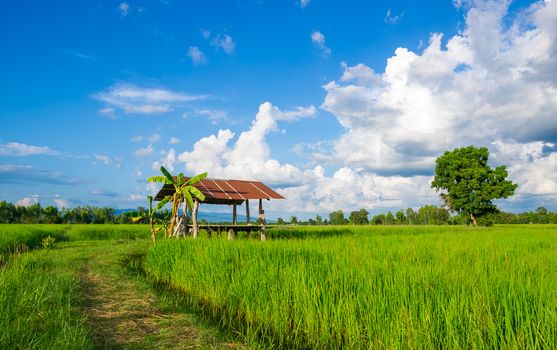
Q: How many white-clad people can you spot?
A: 0